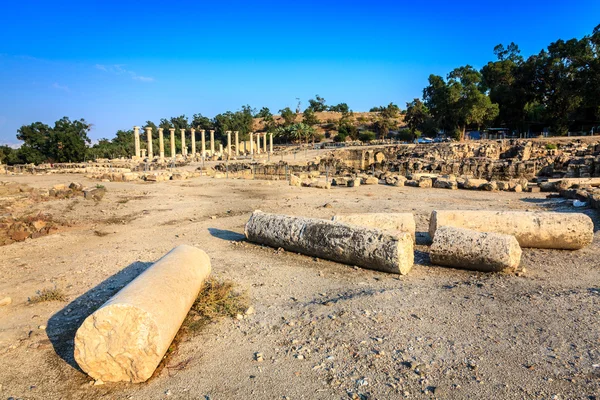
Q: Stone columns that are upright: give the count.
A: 14